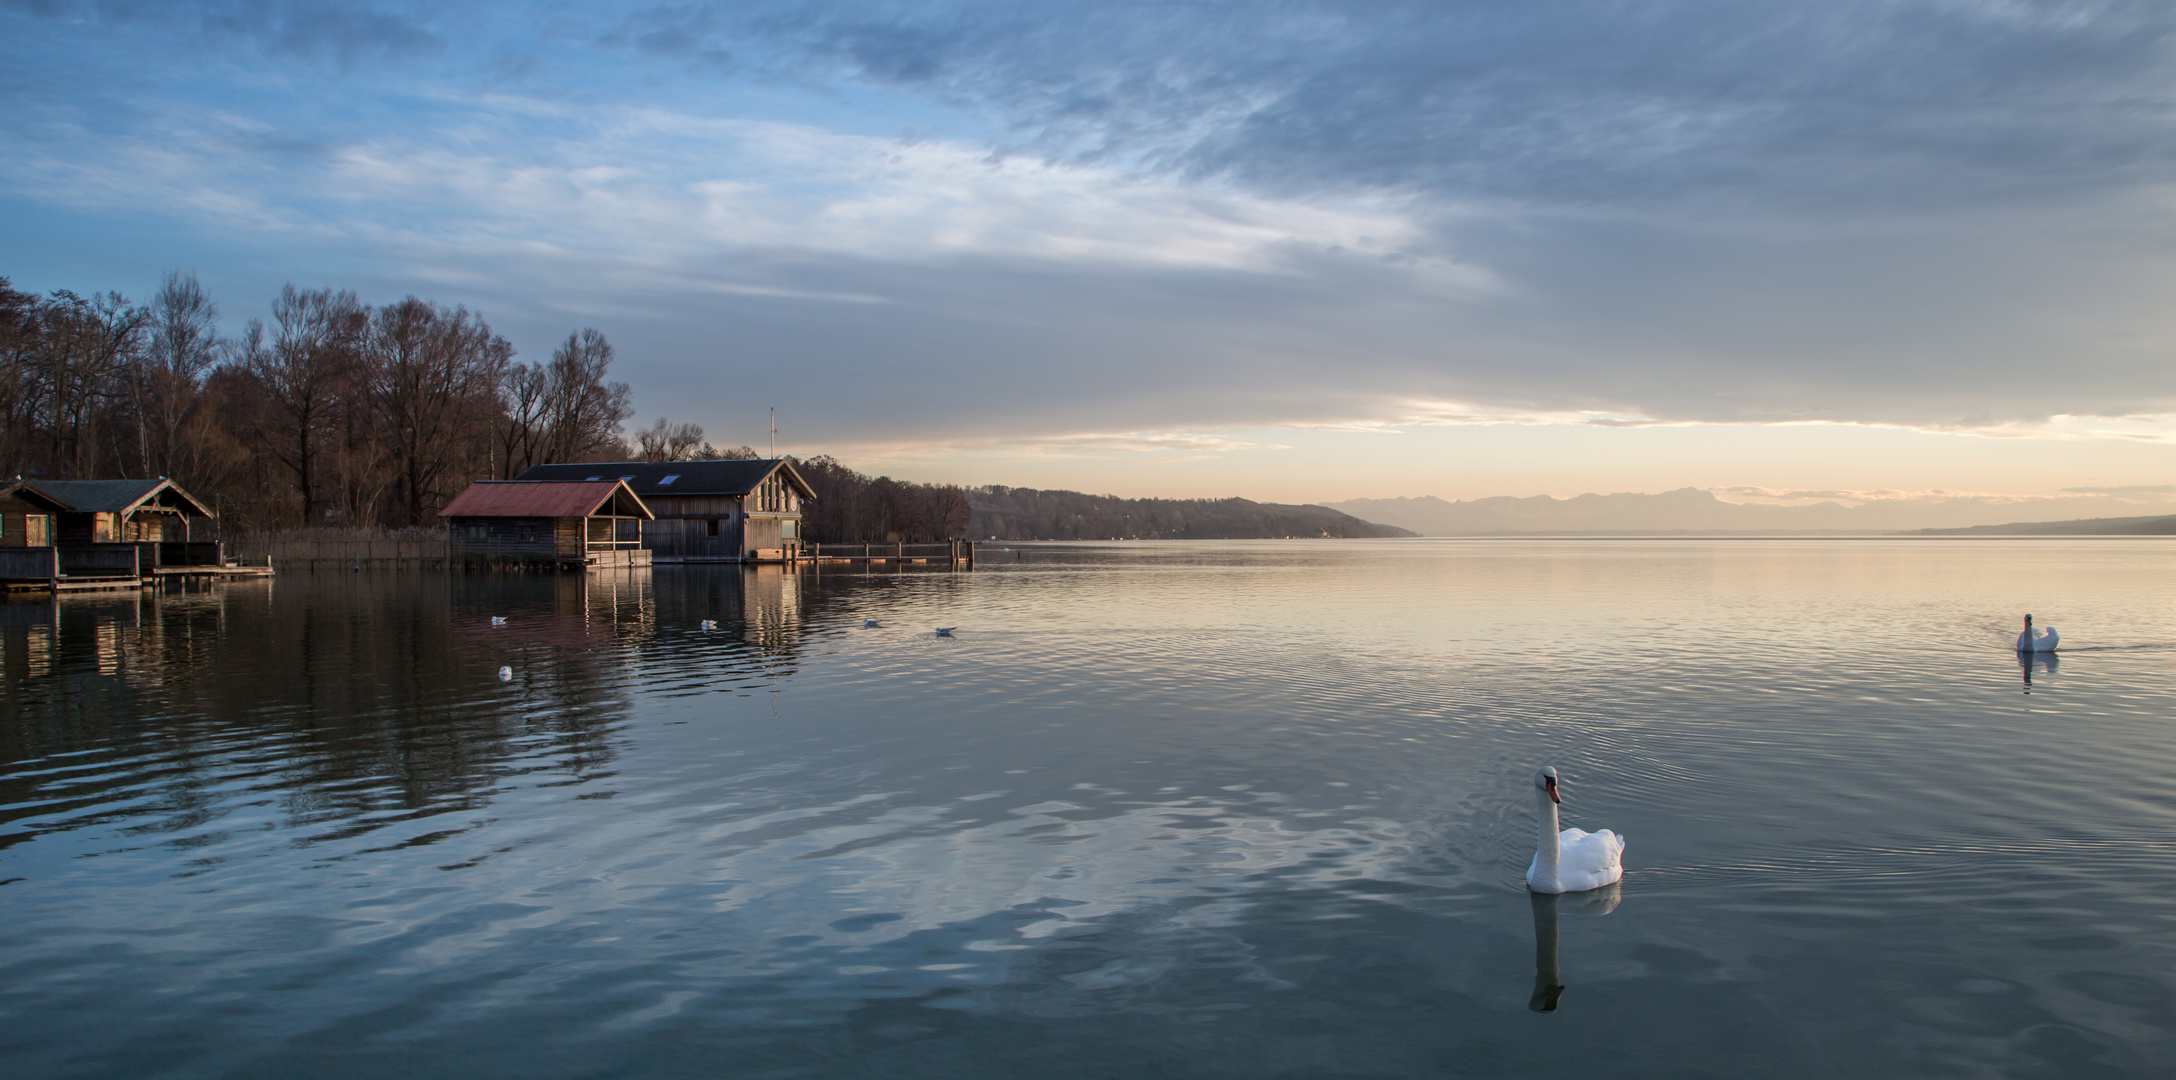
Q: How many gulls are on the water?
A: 5